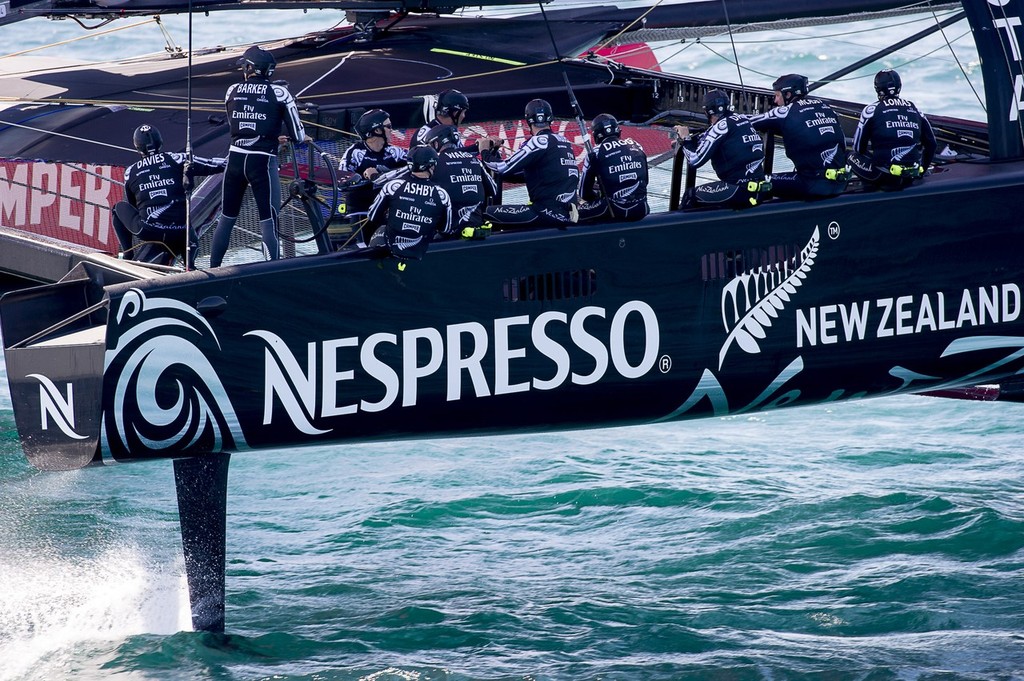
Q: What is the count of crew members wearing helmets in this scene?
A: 11